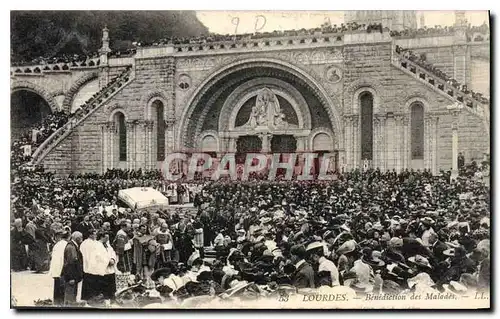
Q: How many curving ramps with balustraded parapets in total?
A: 2